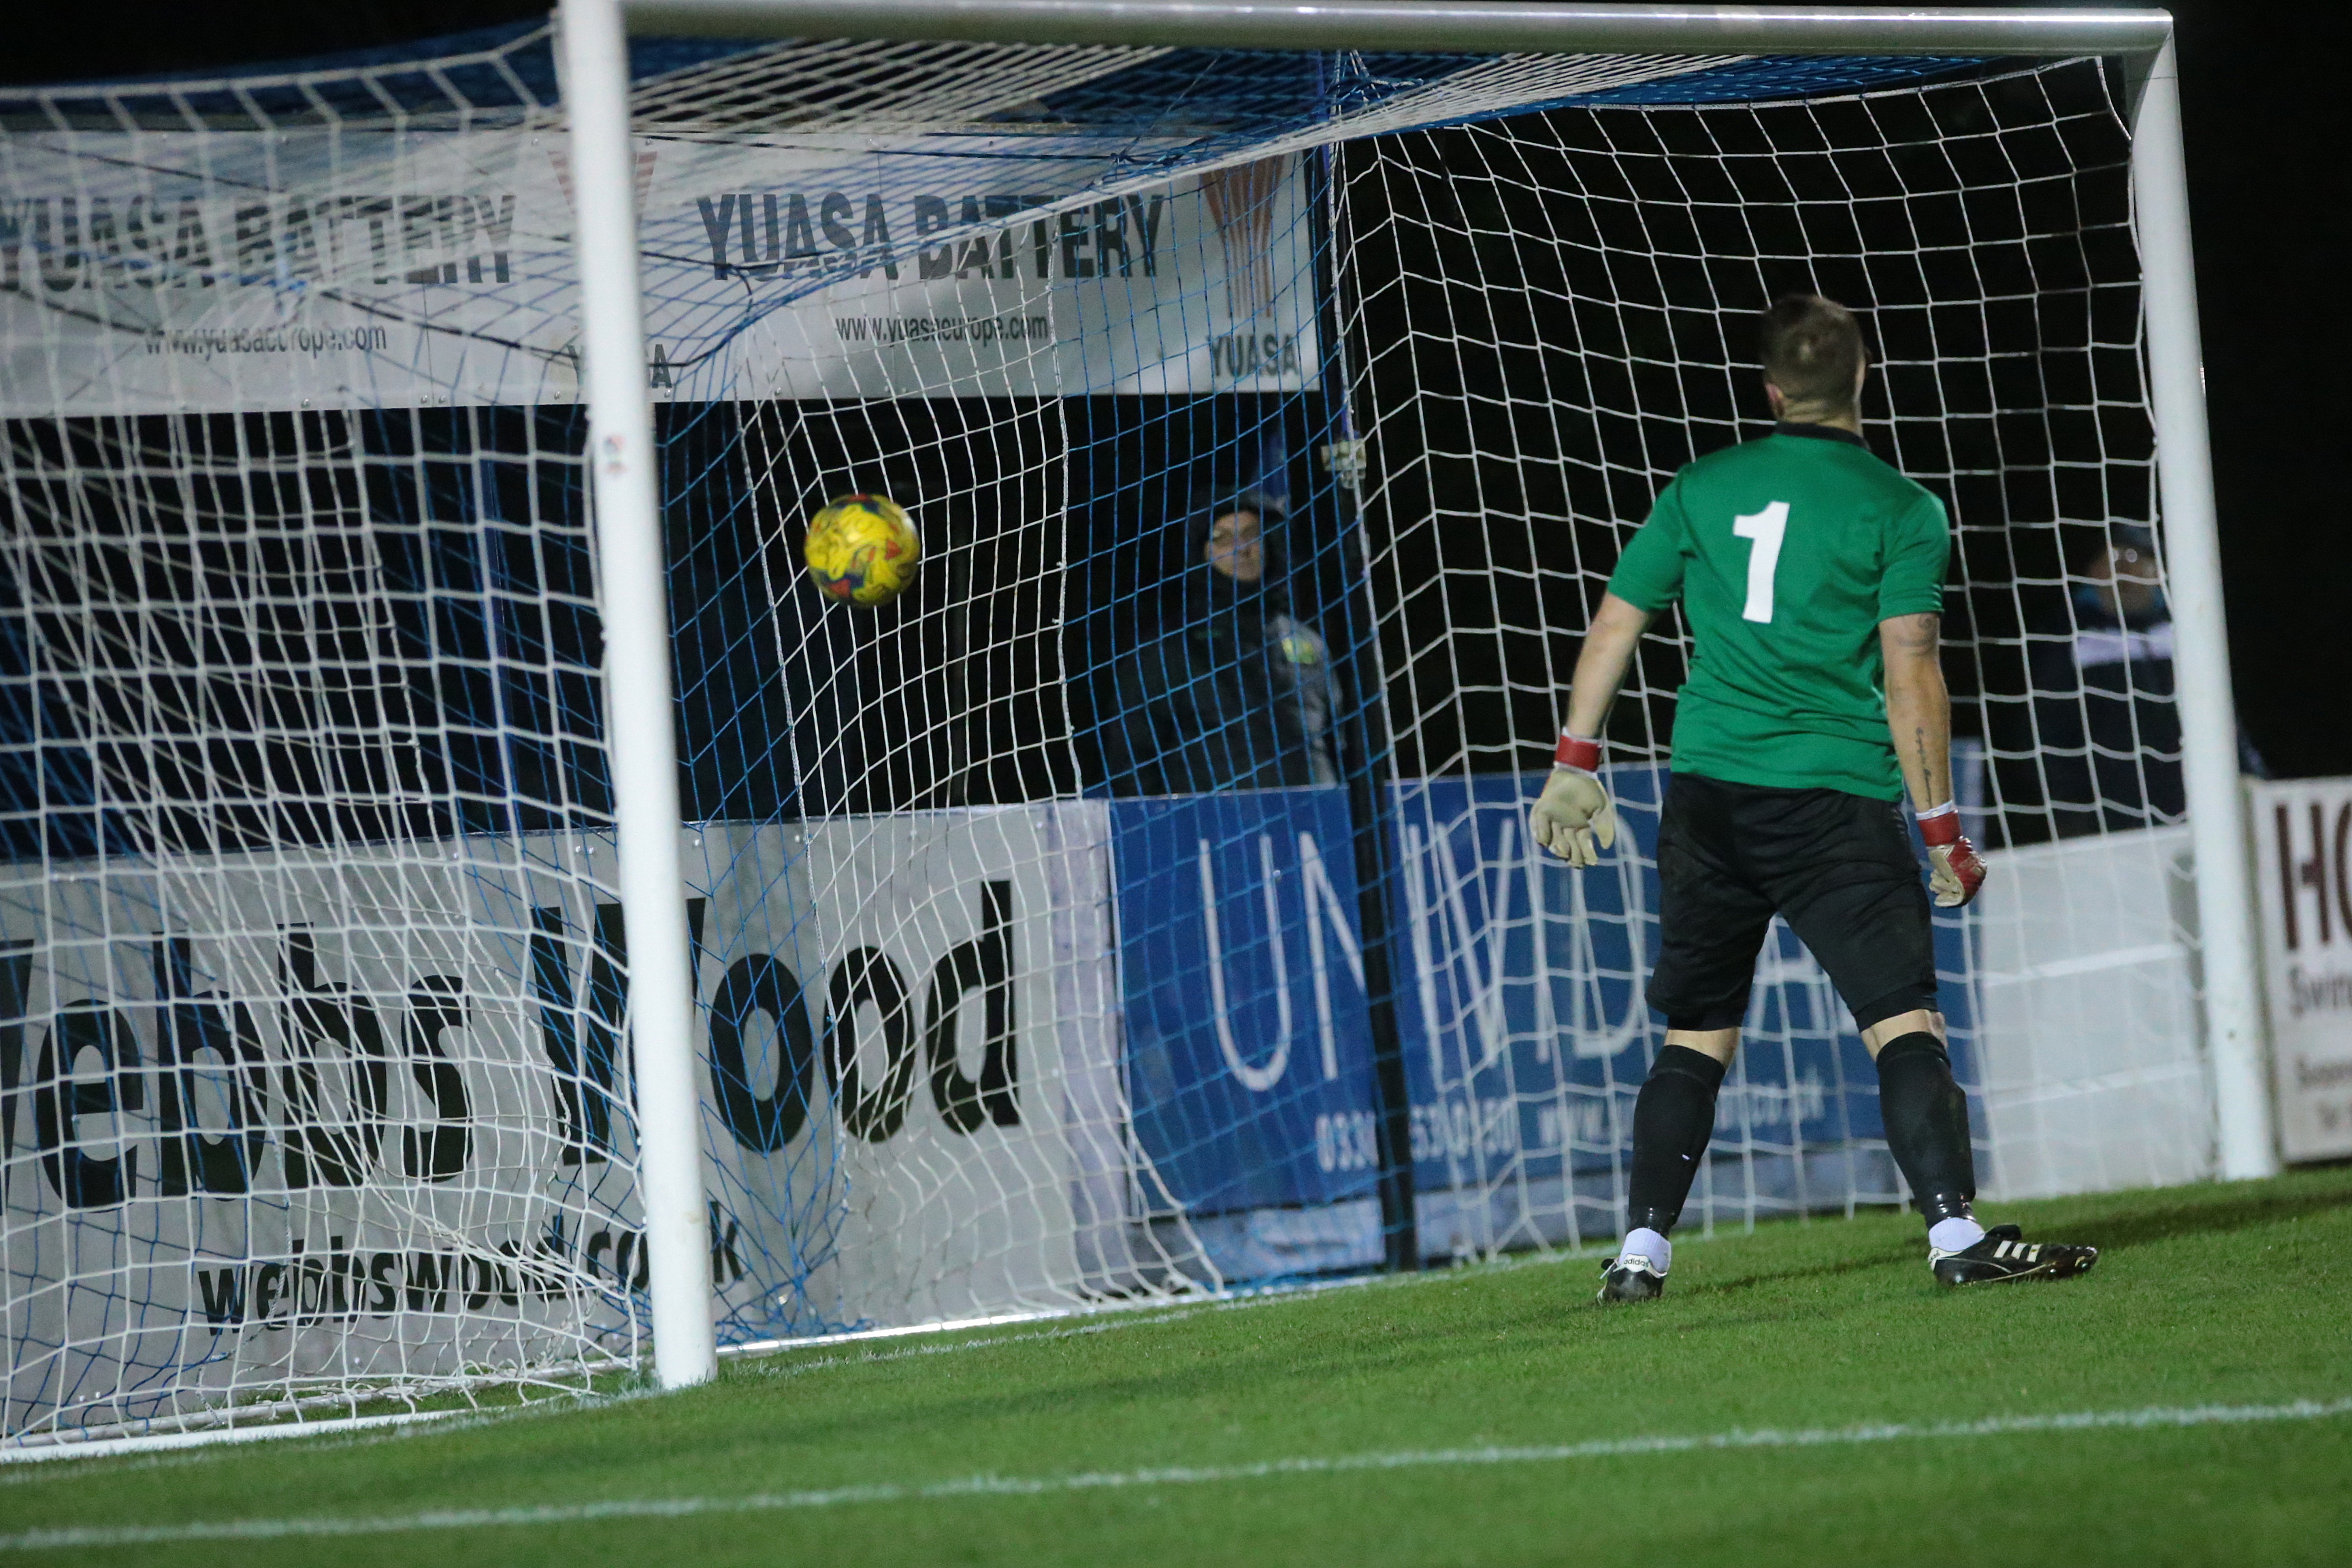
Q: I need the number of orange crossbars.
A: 0